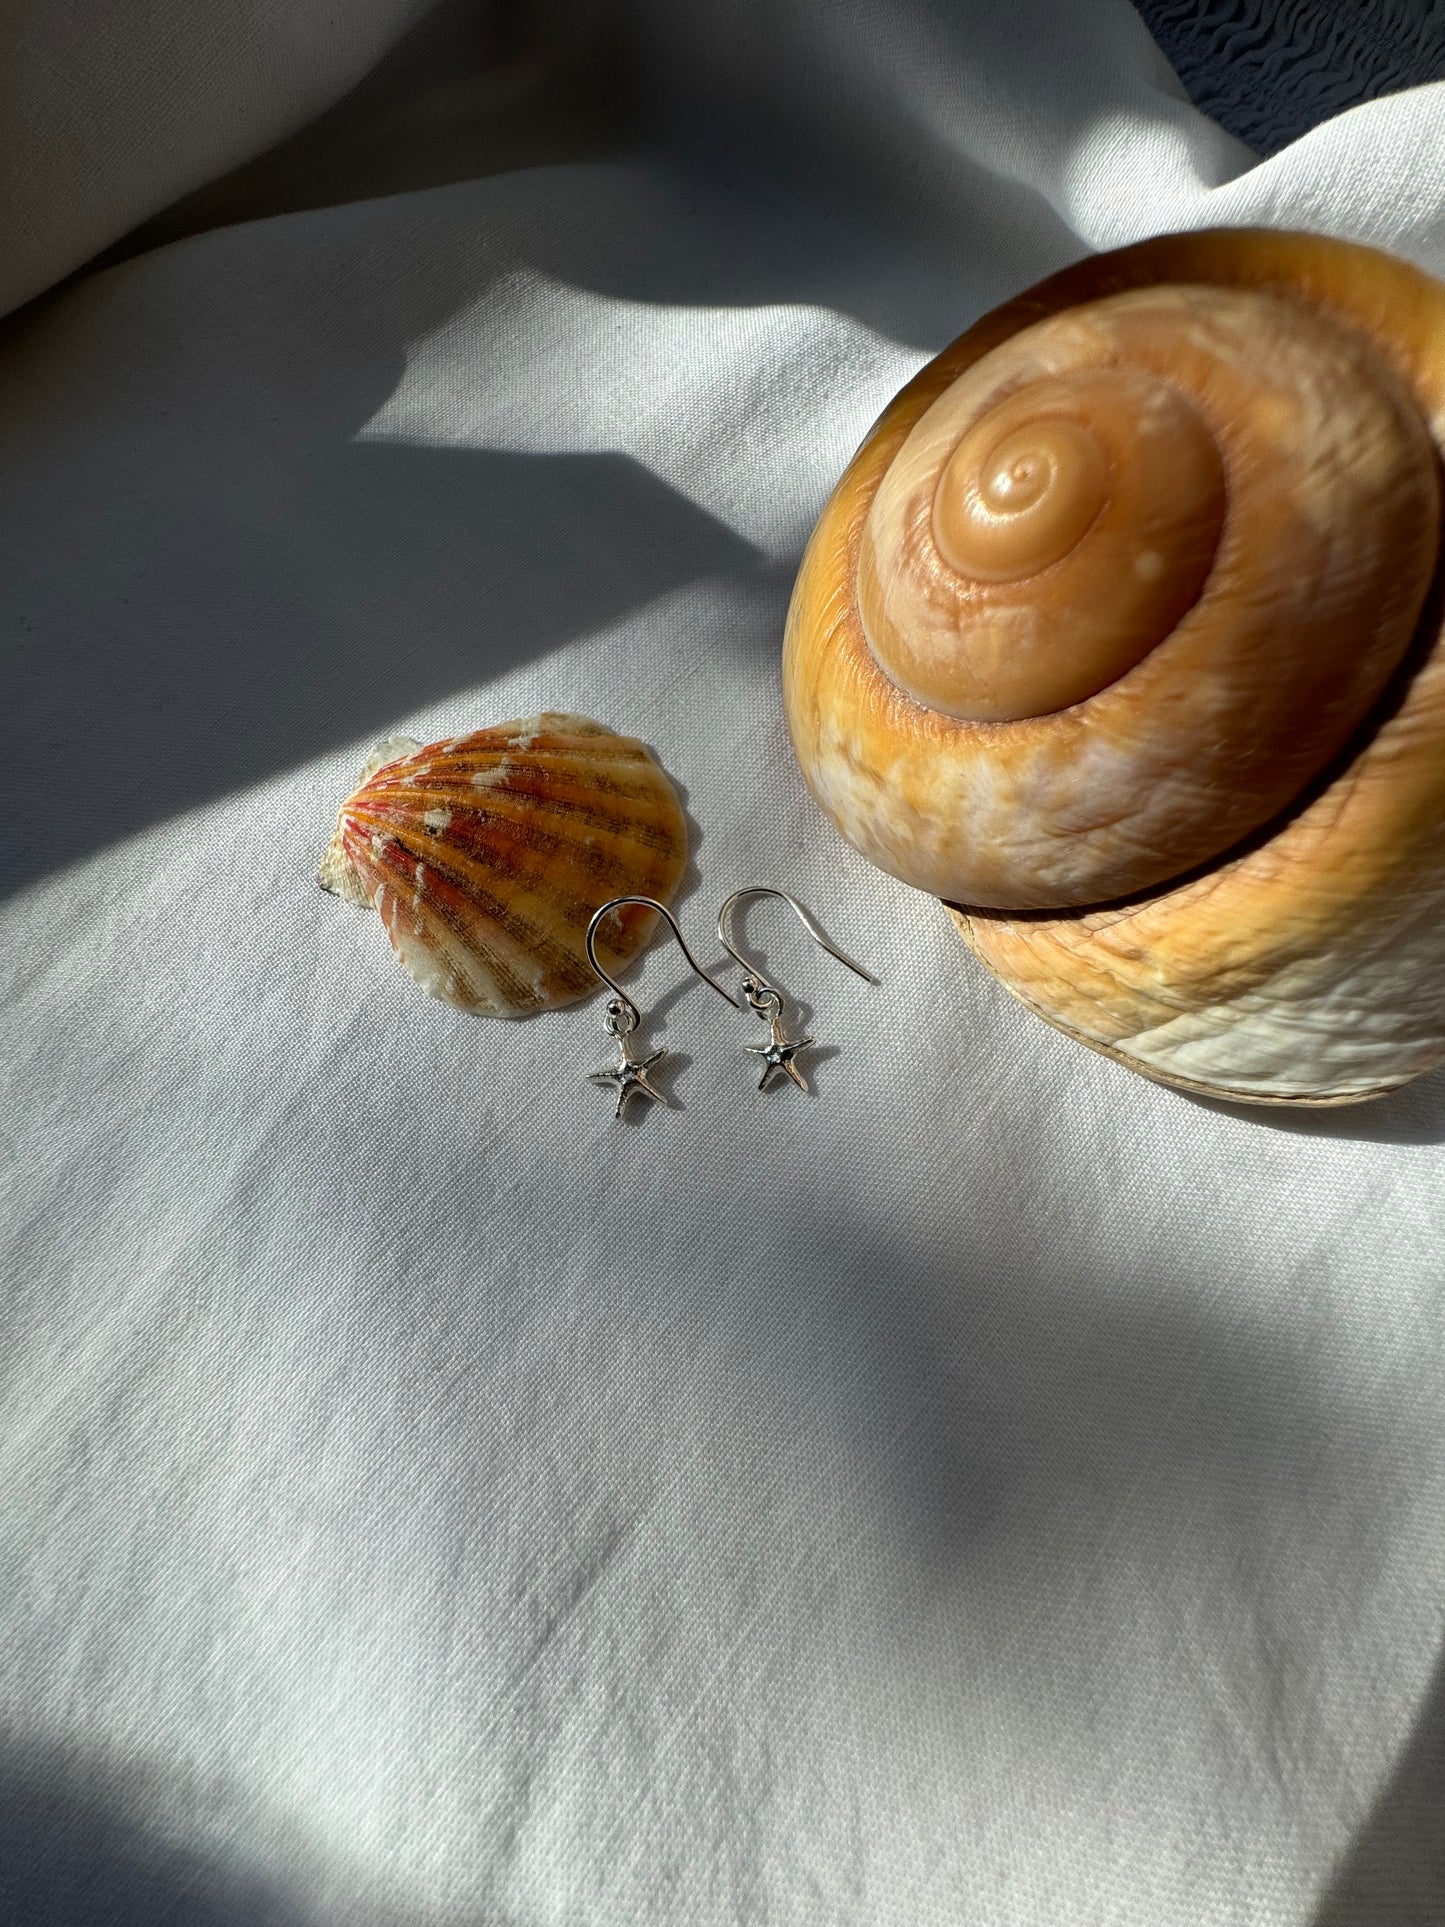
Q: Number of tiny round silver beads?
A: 2